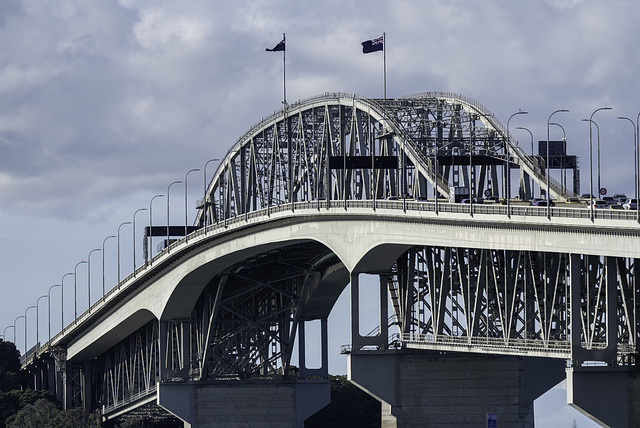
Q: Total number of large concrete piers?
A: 3